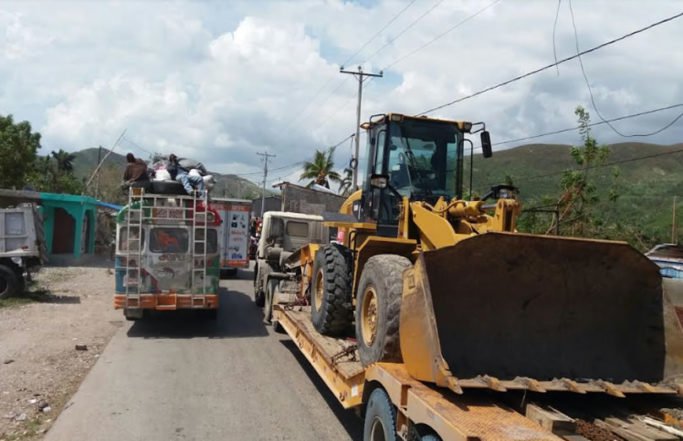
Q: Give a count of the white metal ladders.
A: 2